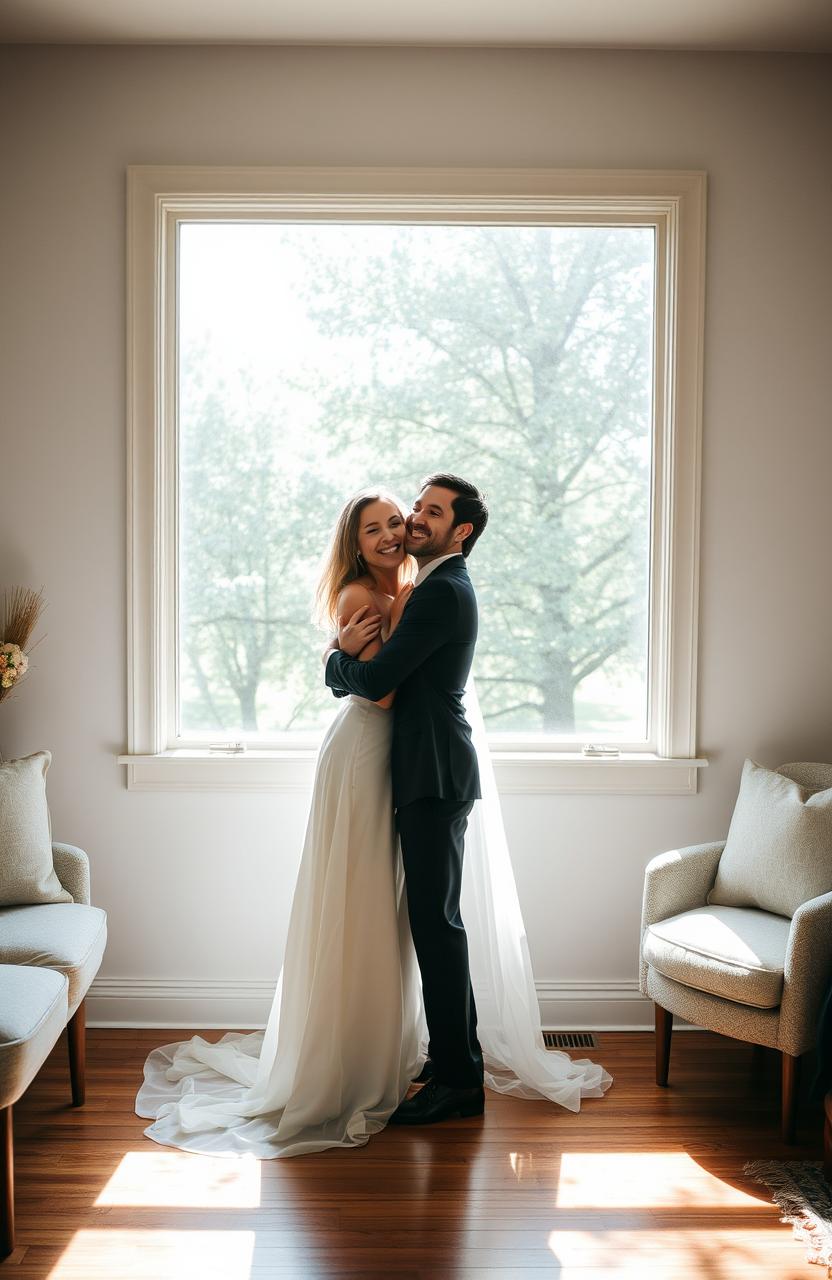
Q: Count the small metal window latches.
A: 2